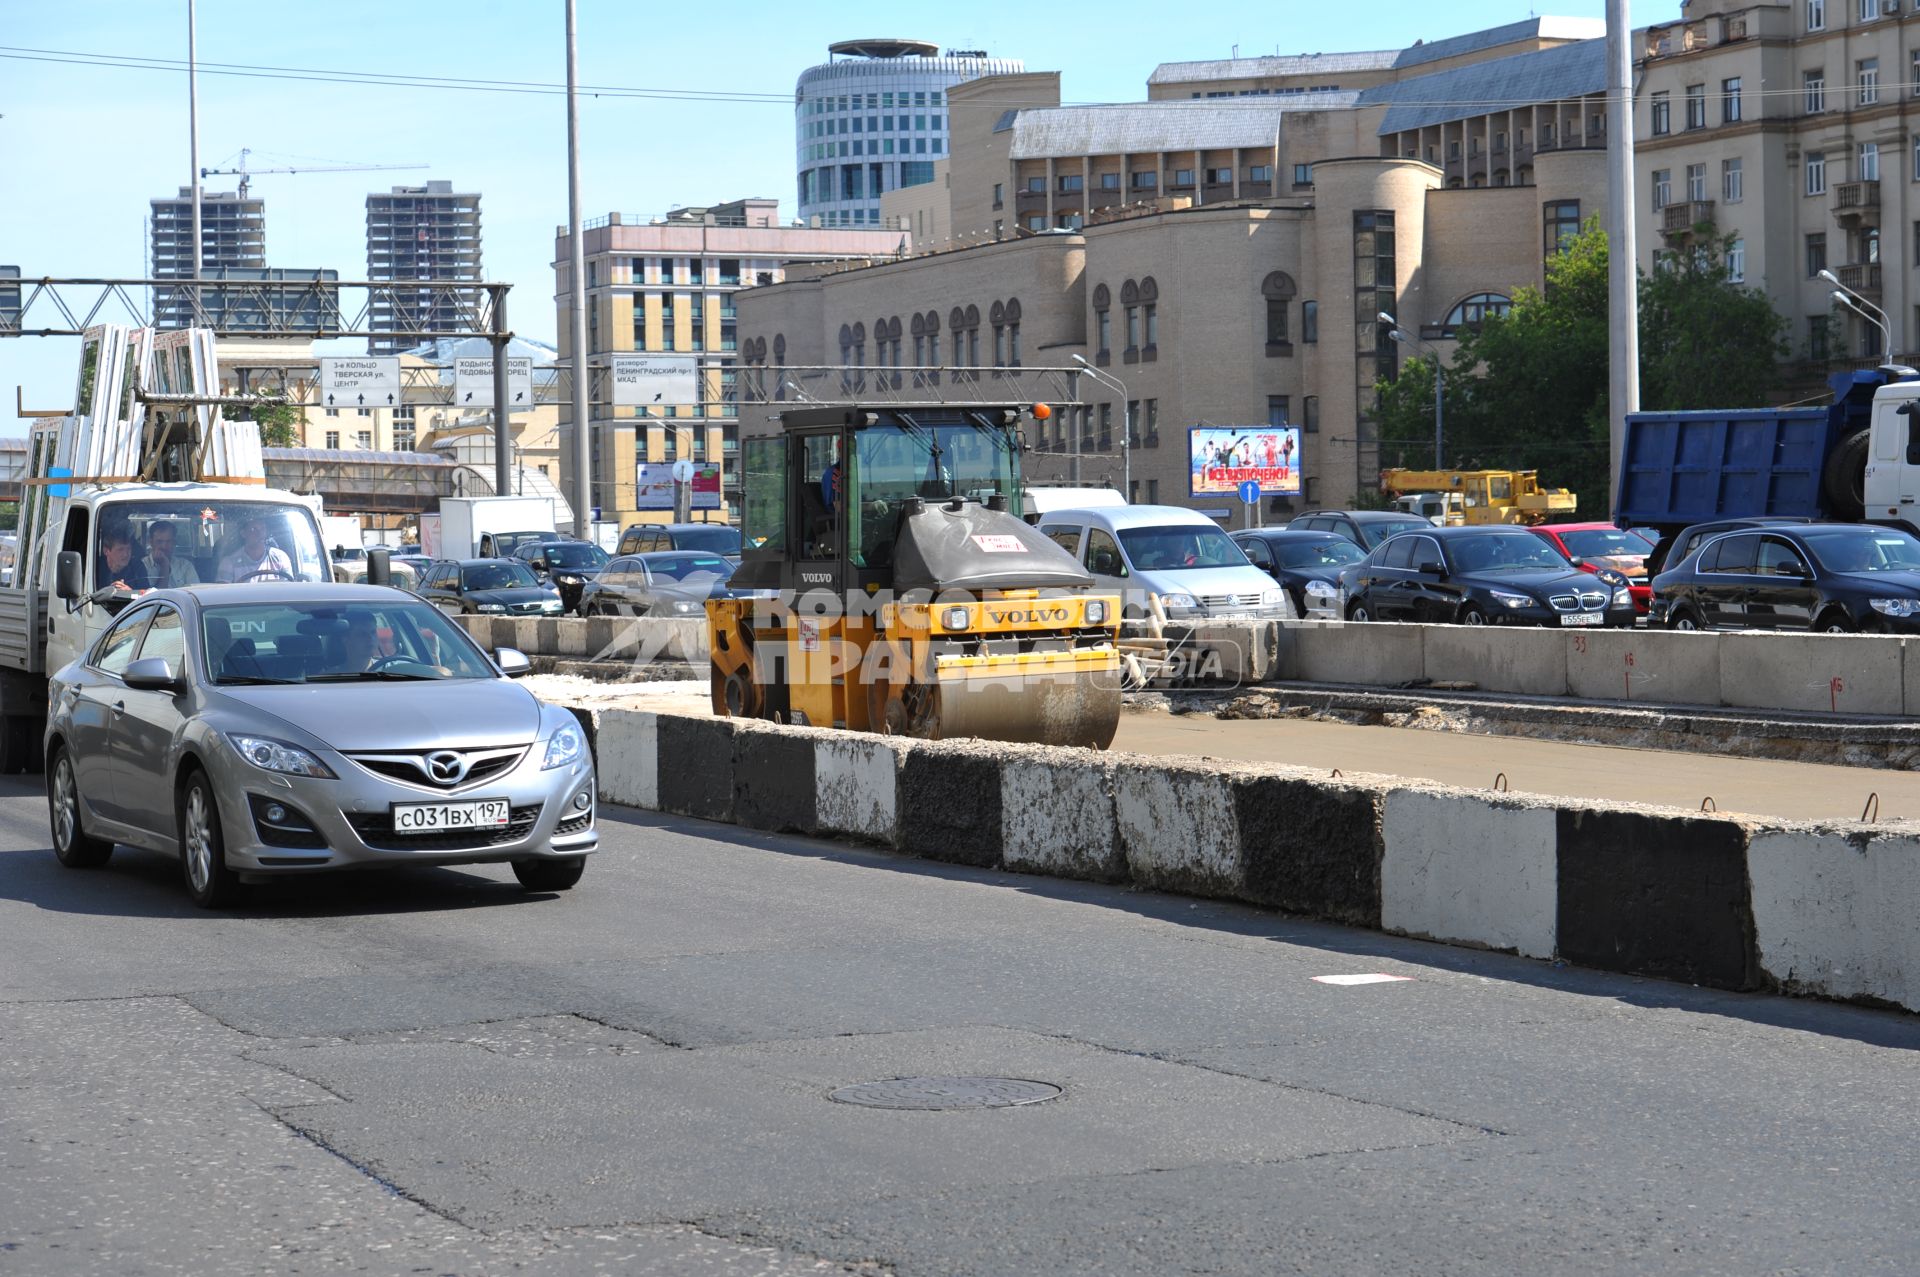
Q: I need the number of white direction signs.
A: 3